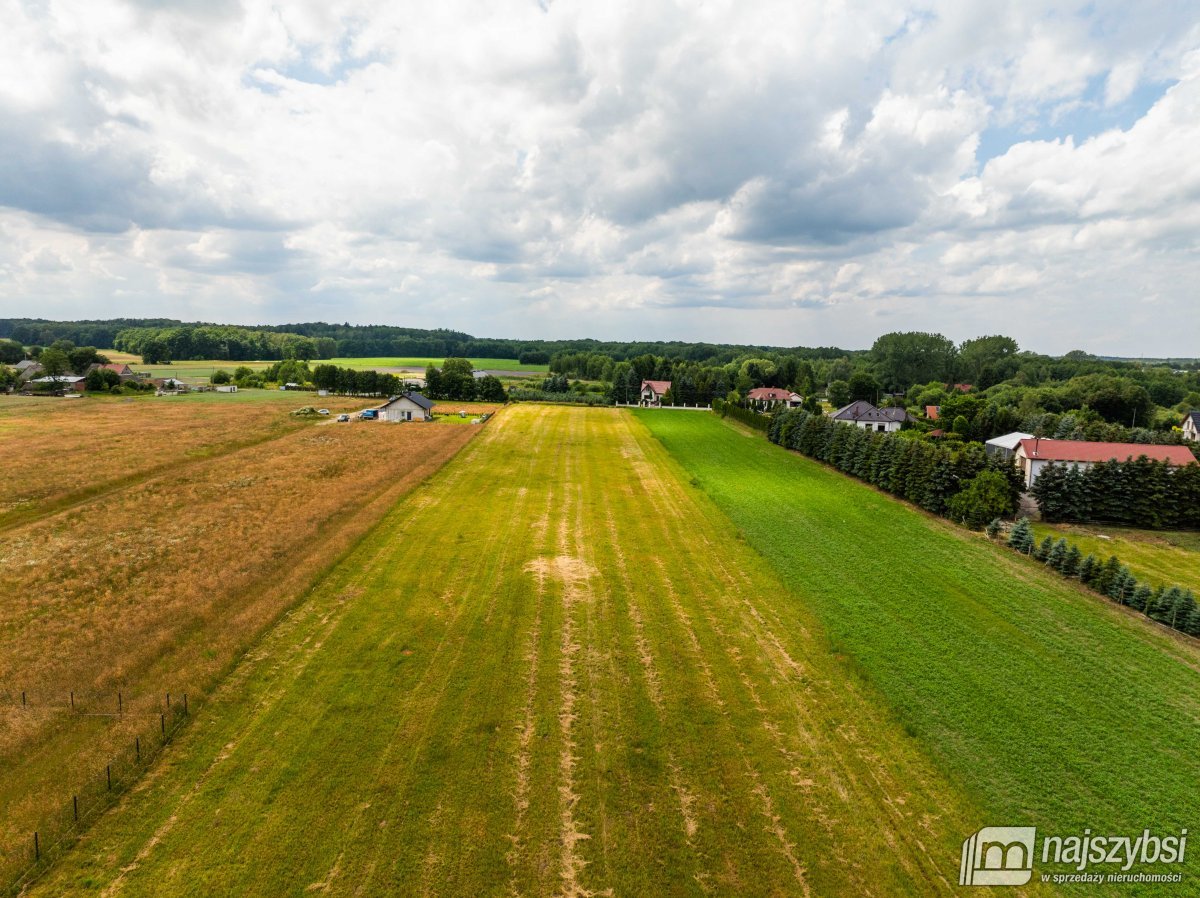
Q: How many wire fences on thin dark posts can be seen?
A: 1